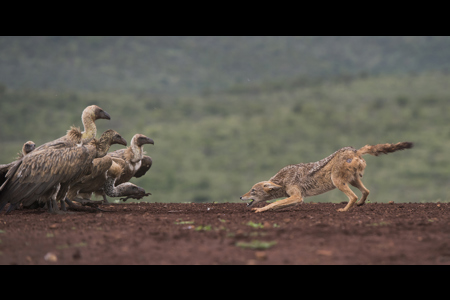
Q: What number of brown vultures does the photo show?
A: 5